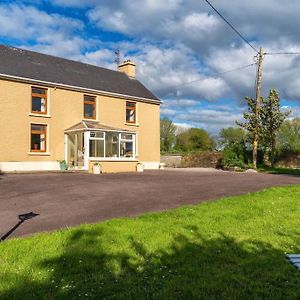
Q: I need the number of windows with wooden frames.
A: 4